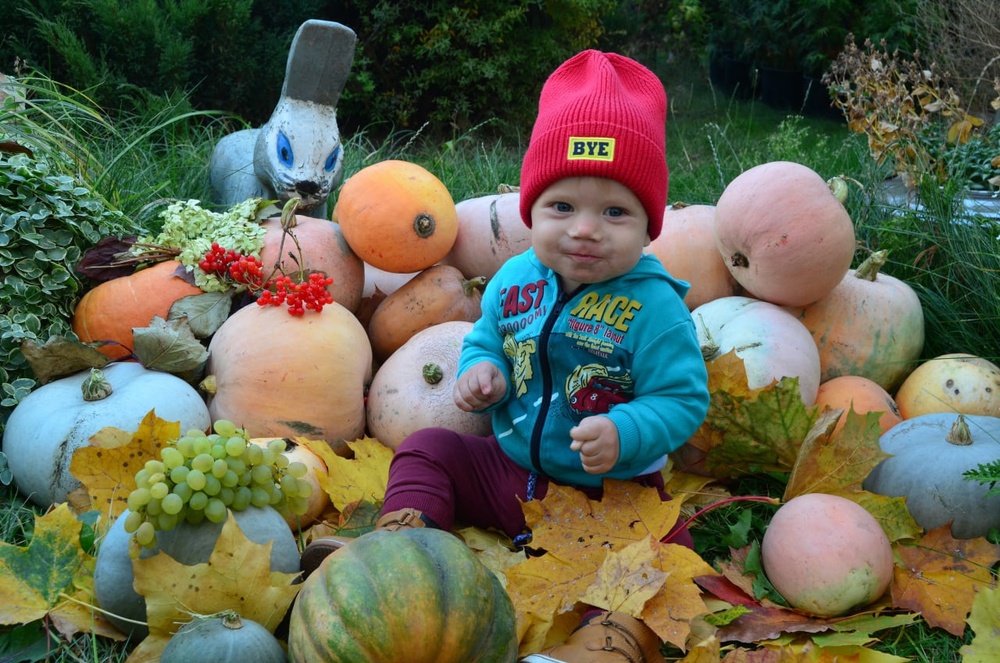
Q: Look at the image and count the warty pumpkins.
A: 0